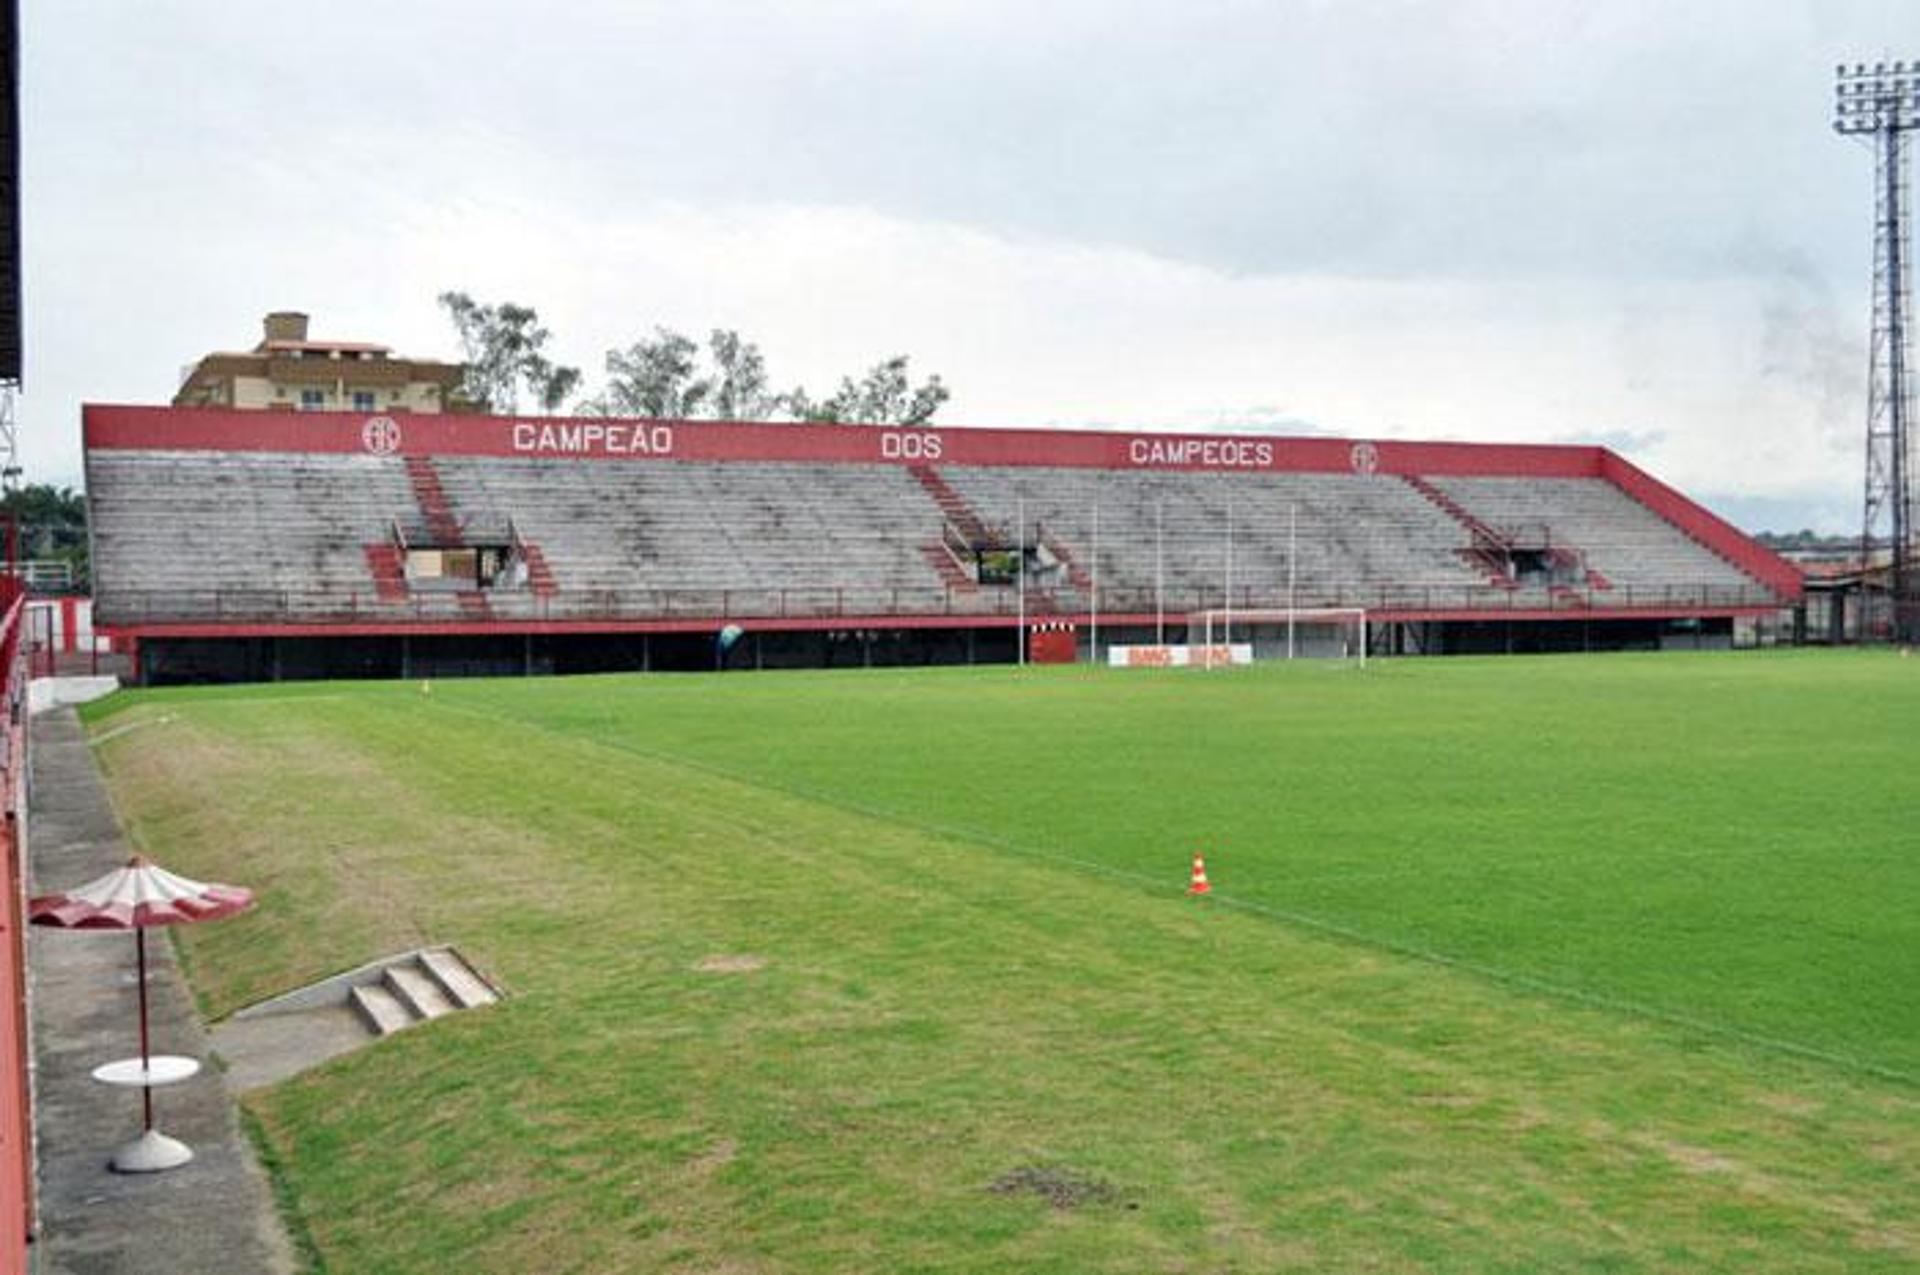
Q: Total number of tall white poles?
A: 5